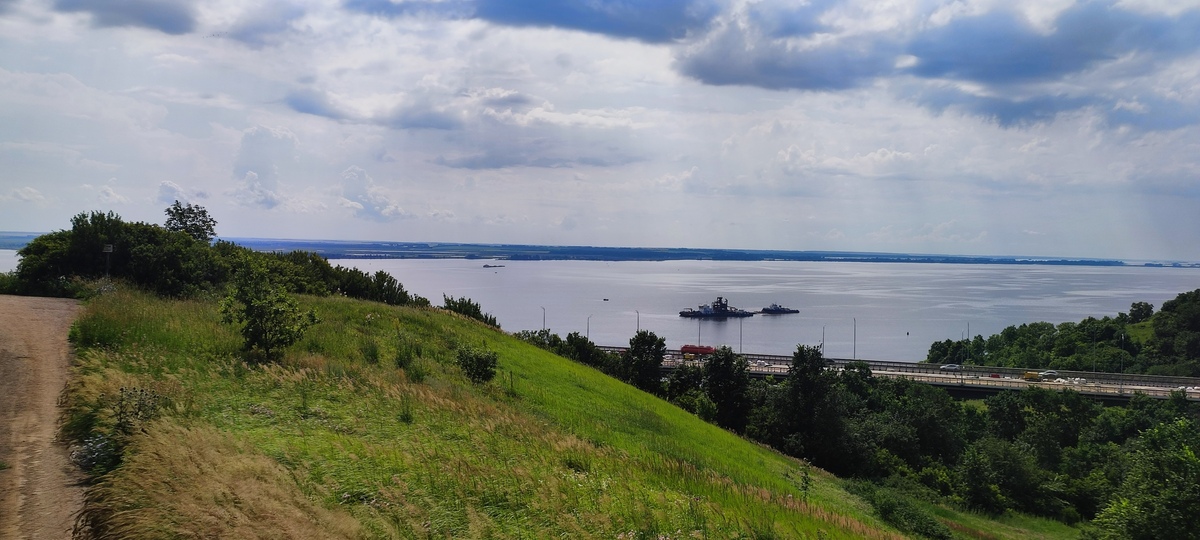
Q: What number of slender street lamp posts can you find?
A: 11